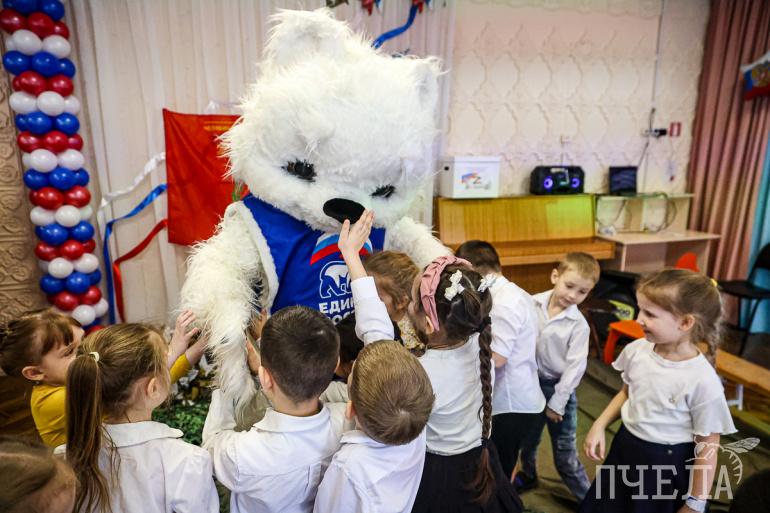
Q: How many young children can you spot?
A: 11